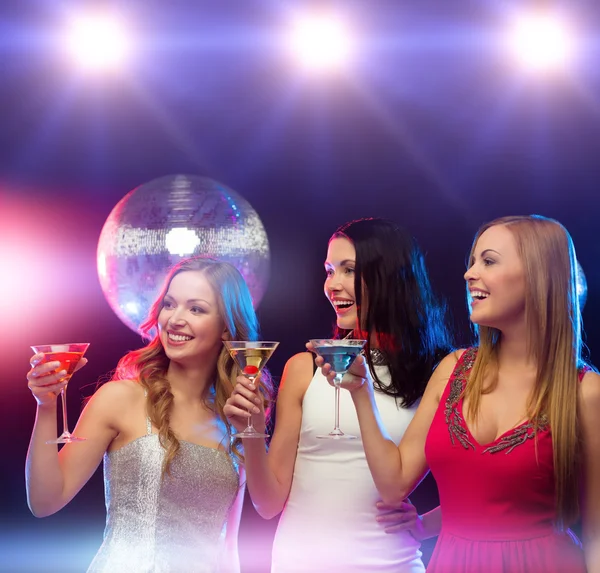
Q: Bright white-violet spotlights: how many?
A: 3